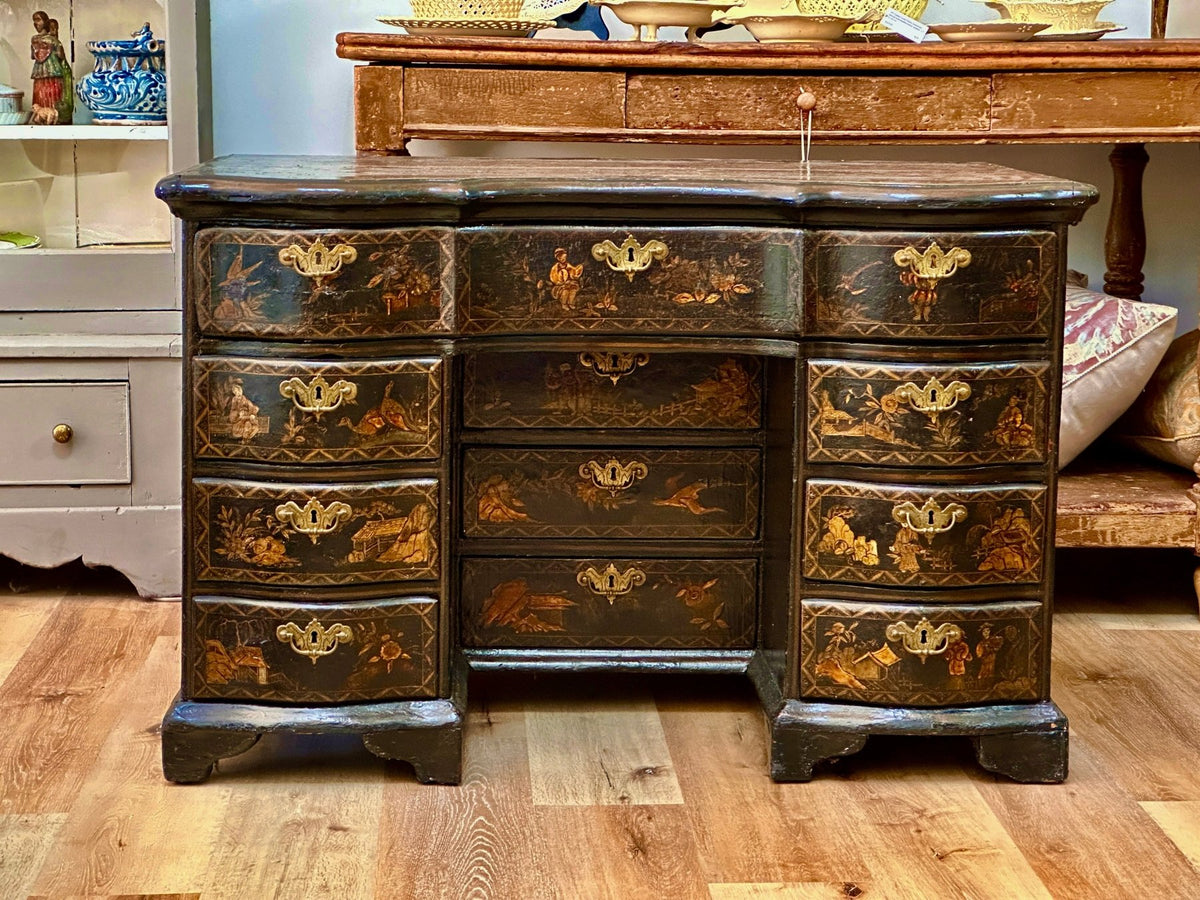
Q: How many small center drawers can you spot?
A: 3